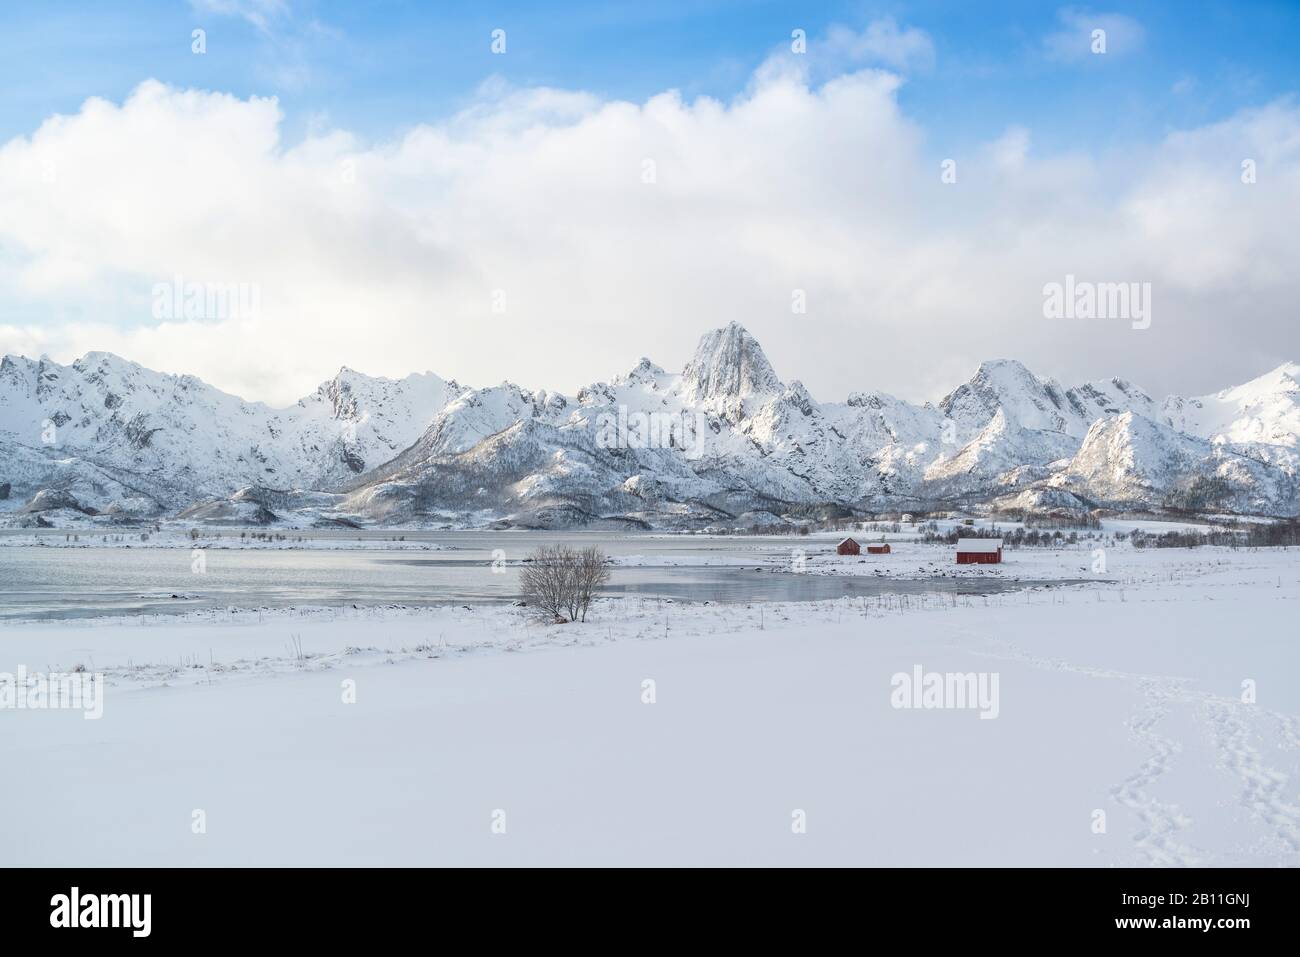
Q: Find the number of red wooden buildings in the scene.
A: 3